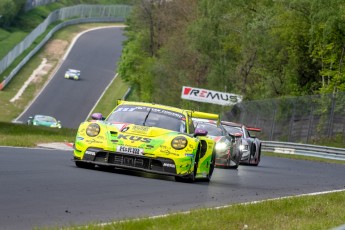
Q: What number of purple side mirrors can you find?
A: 2